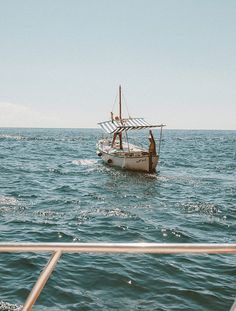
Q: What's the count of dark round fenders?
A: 2